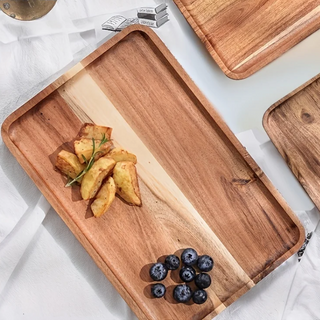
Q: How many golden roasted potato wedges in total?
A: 7